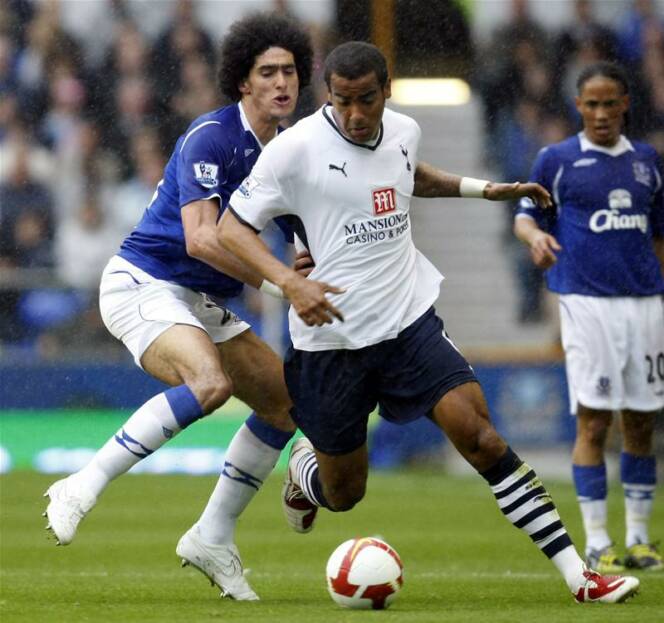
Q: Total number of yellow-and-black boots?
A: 2